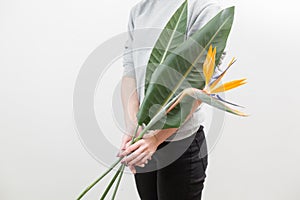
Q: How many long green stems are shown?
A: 3